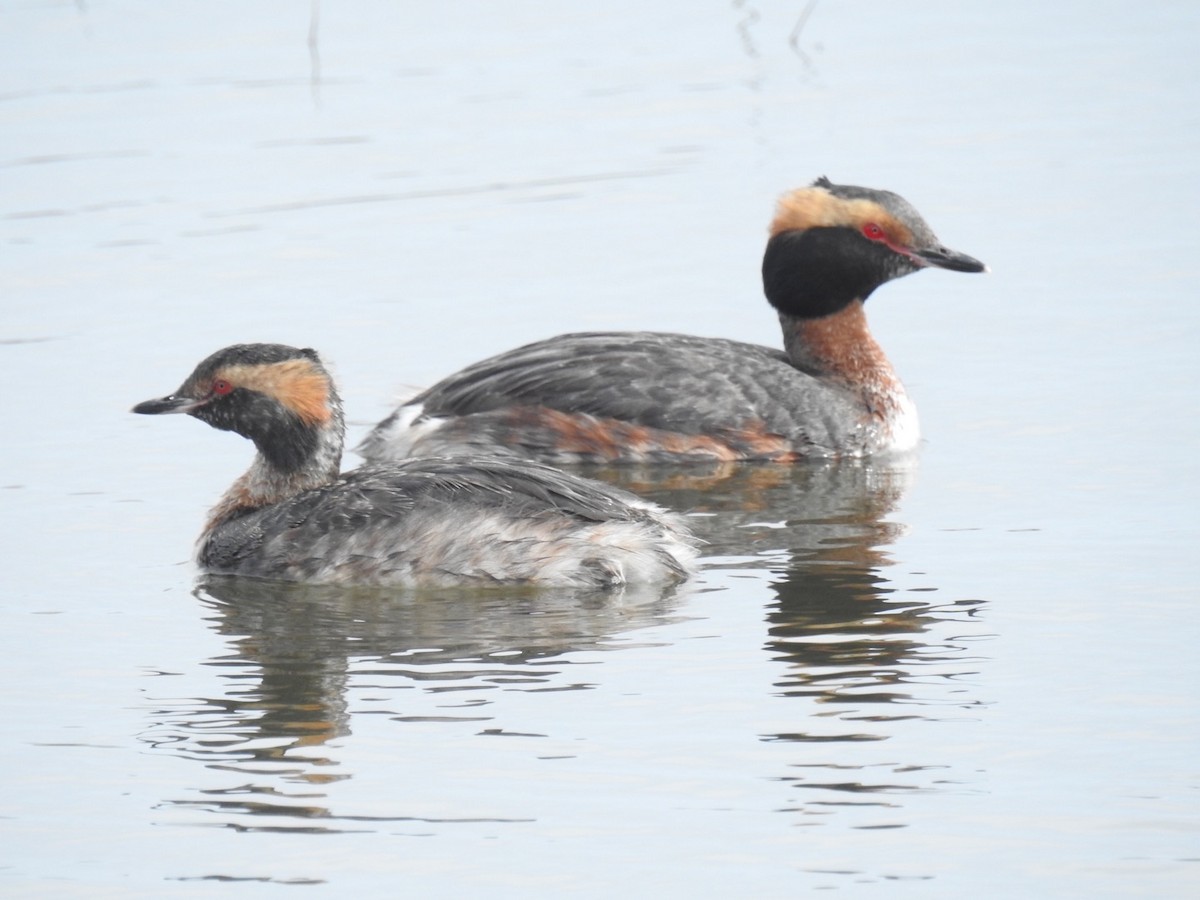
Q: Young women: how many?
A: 0